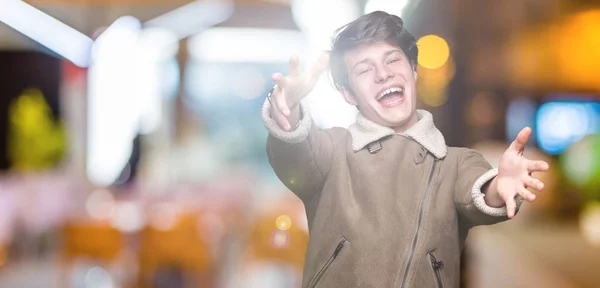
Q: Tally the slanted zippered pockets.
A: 2